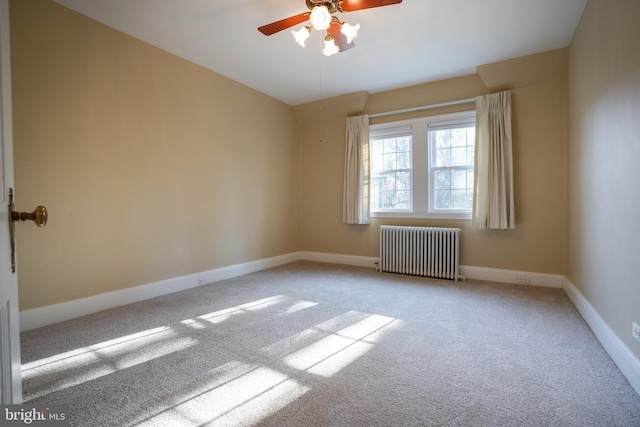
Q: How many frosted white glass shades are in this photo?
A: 4